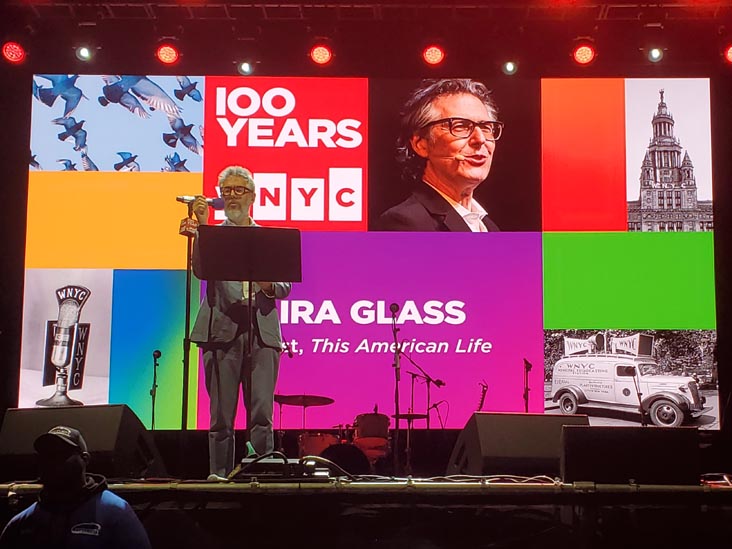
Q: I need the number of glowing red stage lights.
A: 6